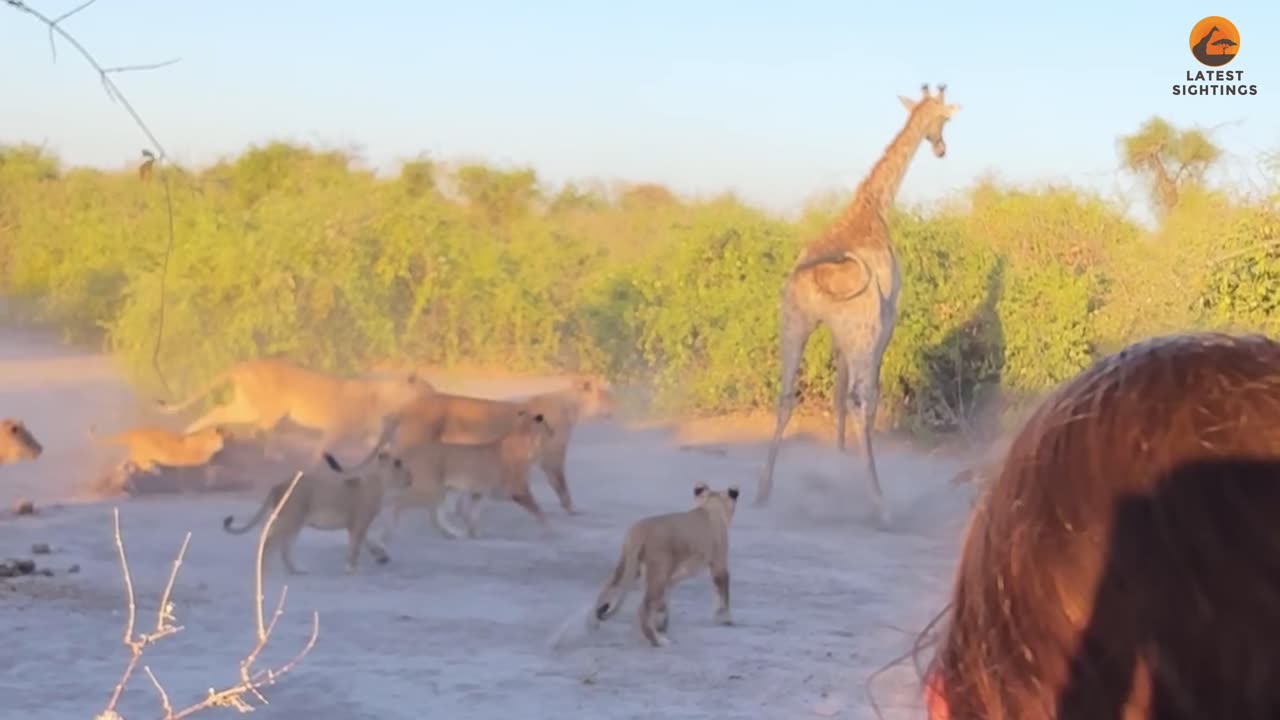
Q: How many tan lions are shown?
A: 7